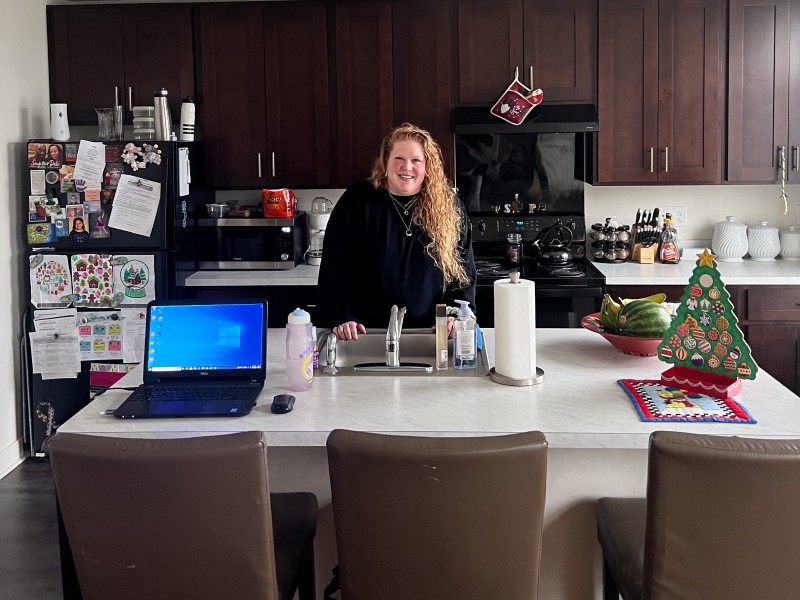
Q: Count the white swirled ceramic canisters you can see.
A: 3